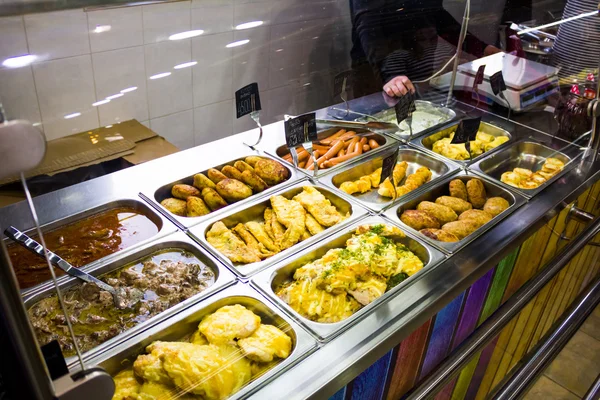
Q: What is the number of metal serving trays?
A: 12